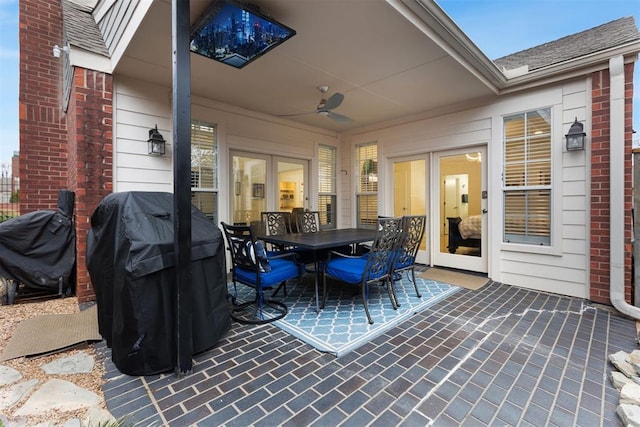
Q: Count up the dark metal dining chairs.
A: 6